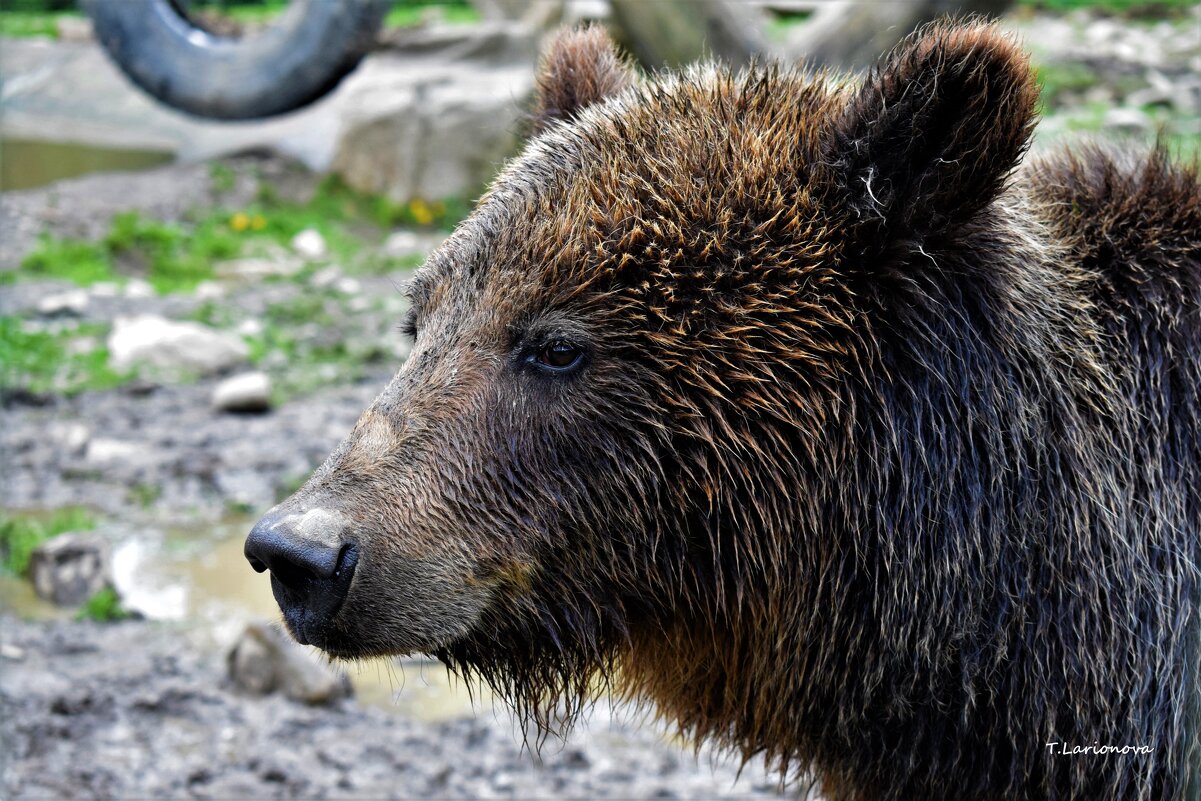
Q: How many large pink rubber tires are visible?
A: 0